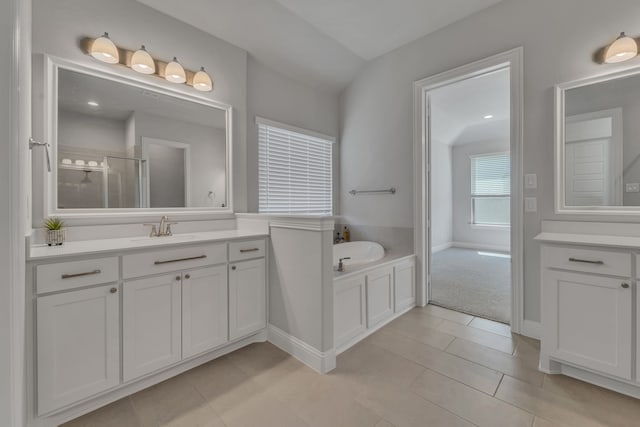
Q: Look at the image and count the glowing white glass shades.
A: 5